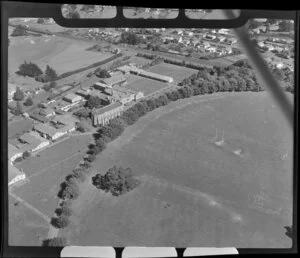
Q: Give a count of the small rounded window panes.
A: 6